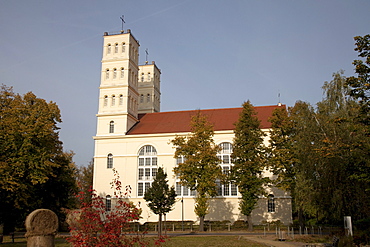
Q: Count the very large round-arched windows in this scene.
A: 3